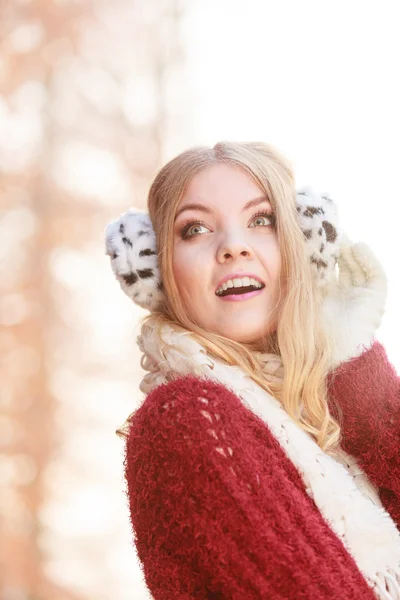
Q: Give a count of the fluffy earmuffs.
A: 2